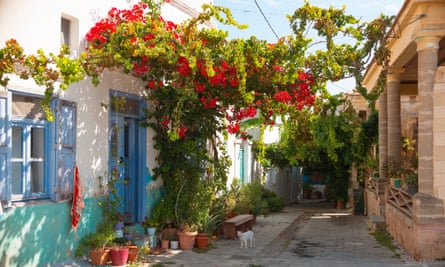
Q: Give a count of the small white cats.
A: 1